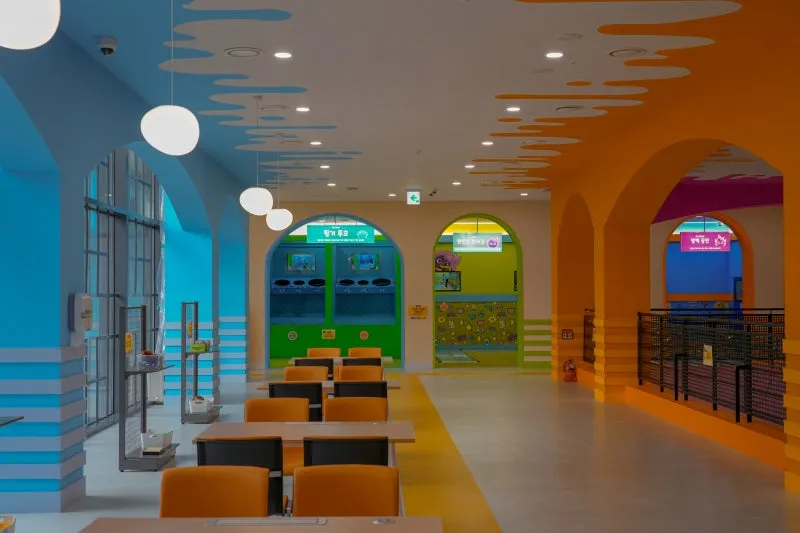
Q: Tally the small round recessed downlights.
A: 12